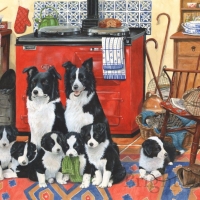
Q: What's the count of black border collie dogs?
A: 8